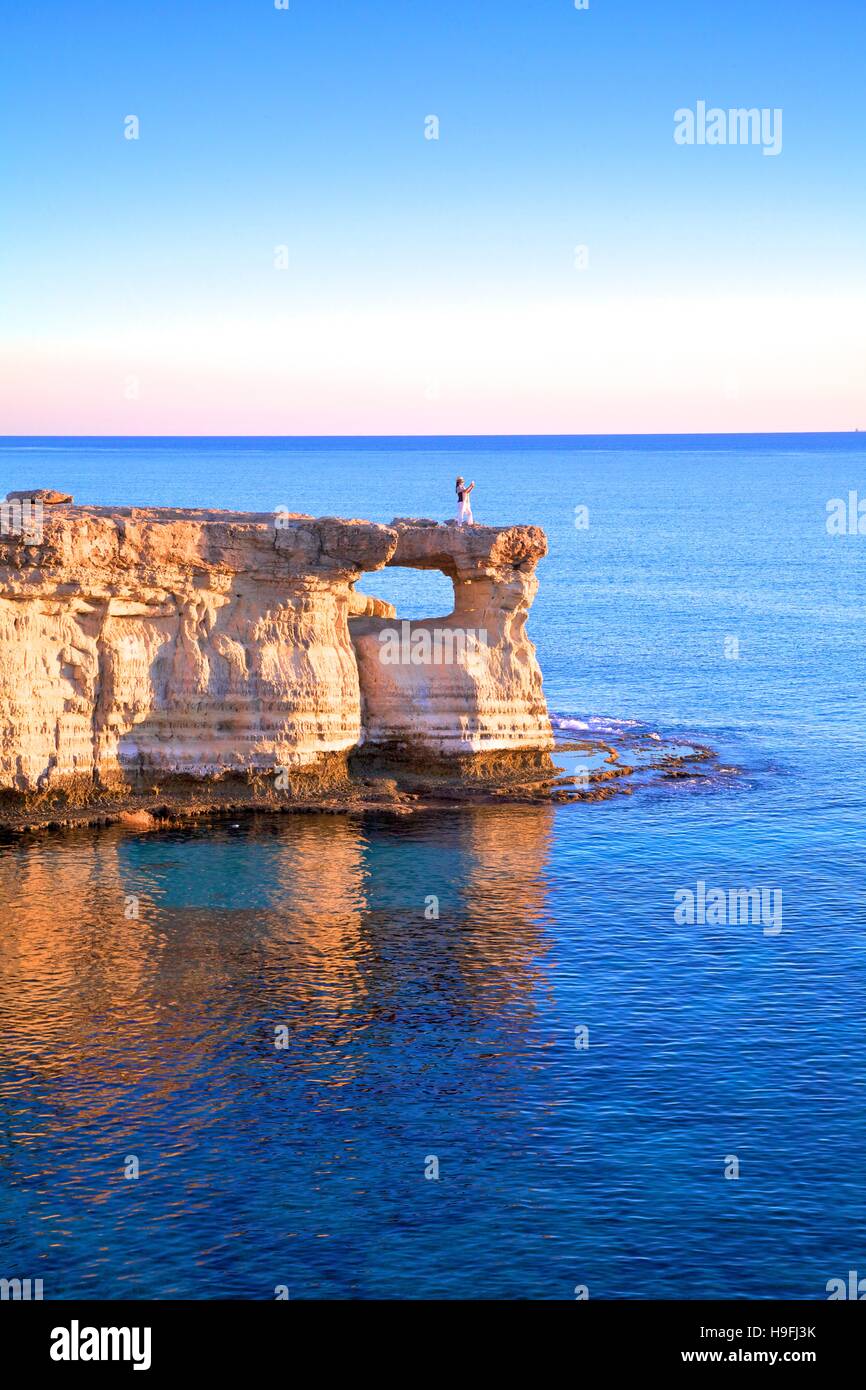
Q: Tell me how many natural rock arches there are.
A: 1